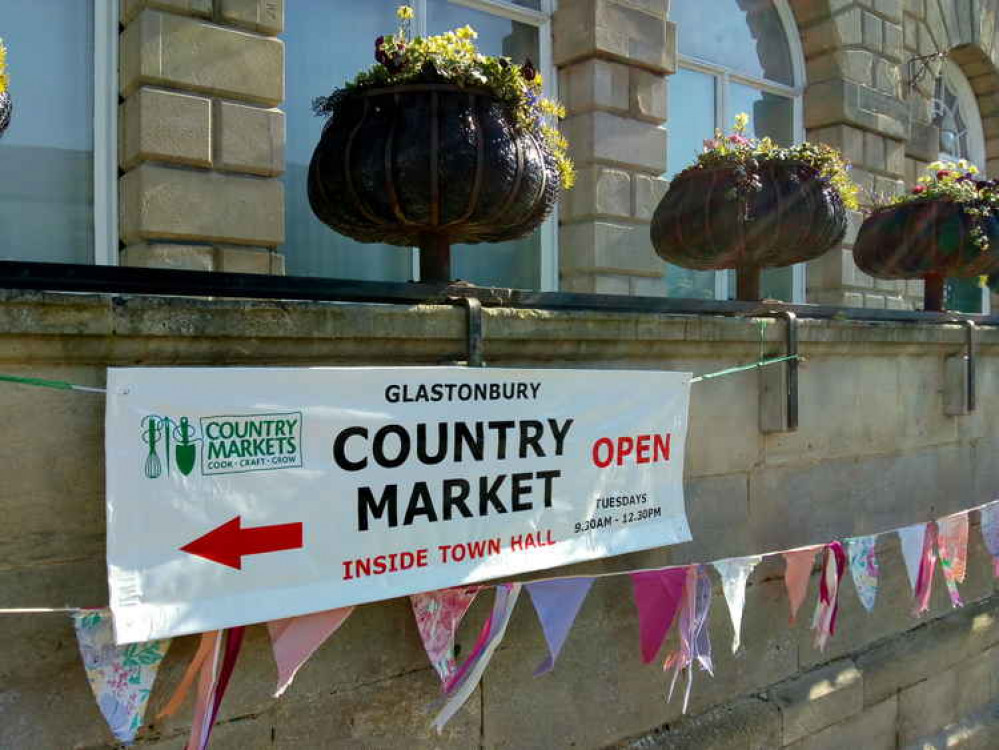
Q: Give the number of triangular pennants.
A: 11